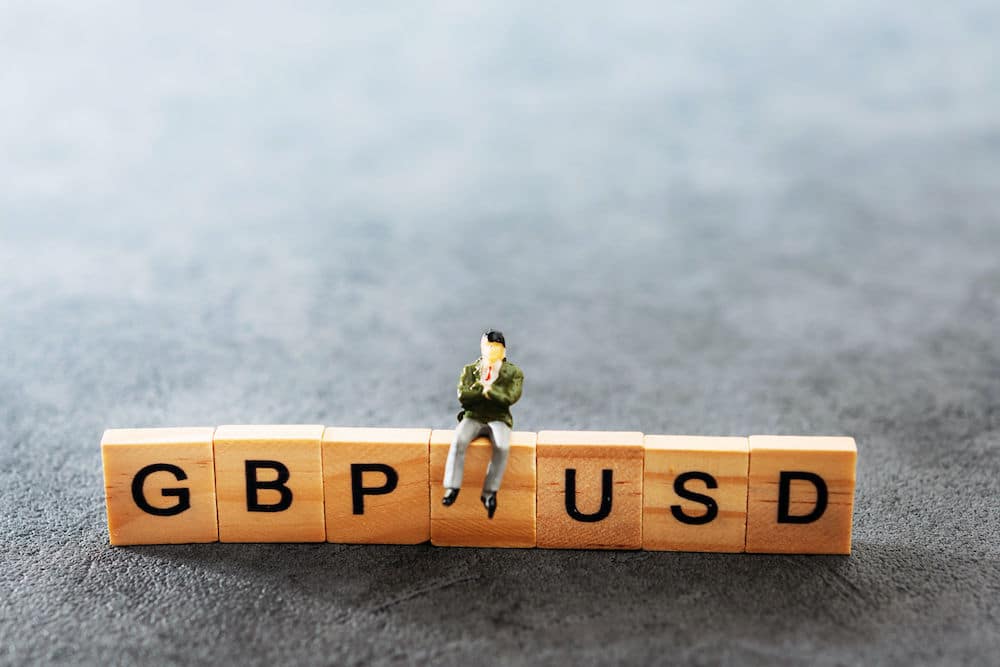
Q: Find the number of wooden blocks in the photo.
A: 7